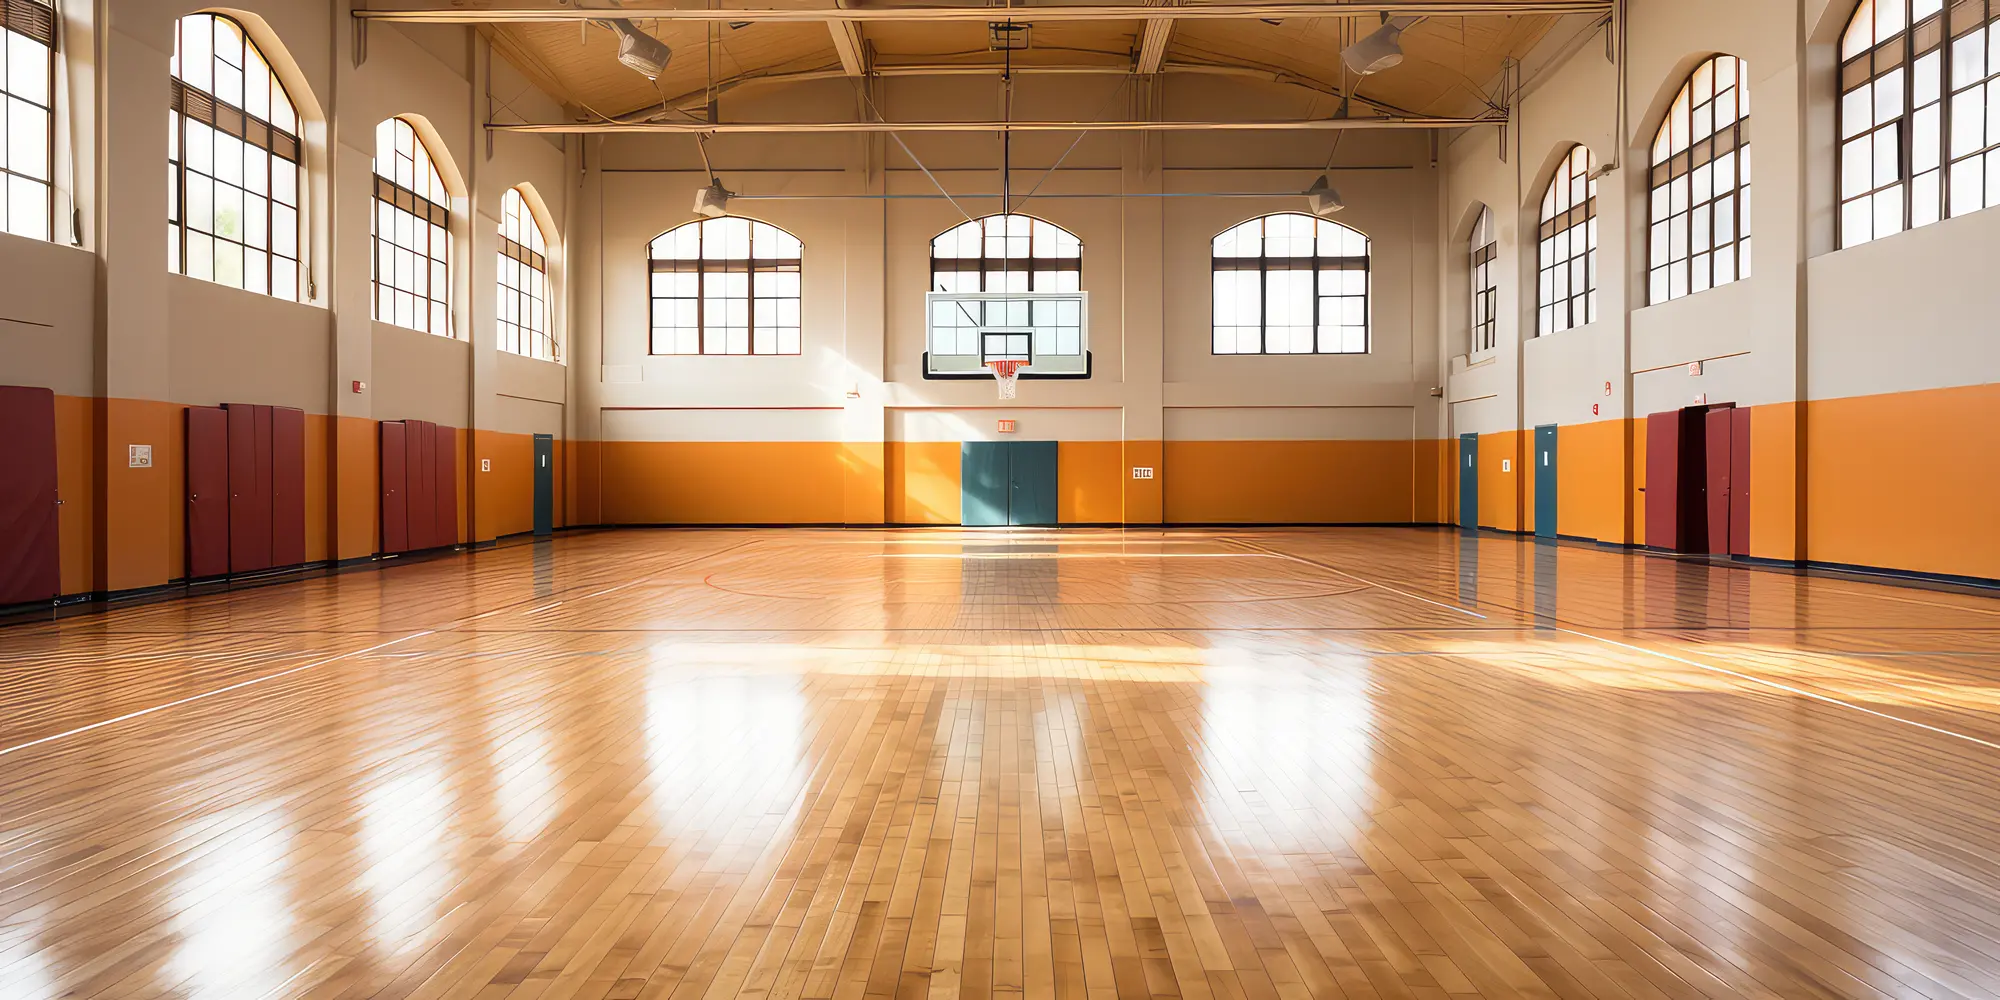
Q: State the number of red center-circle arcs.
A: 1